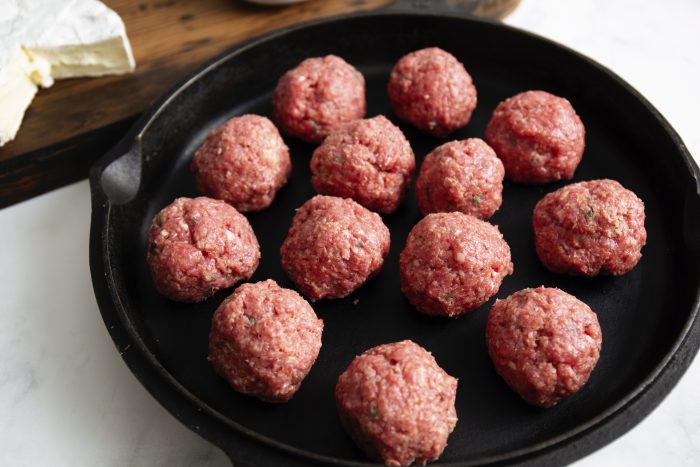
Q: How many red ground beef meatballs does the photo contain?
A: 13